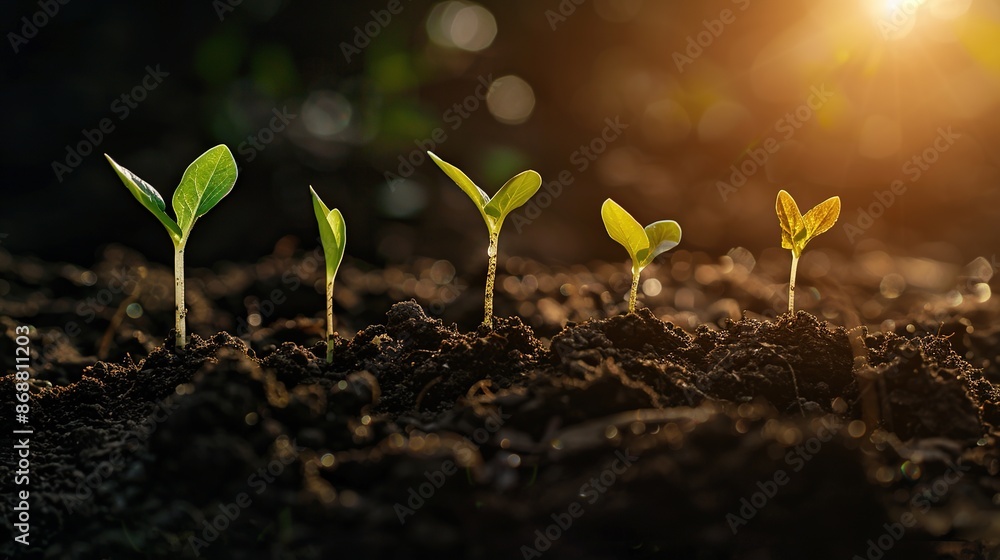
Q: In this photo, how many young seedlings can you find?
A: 5